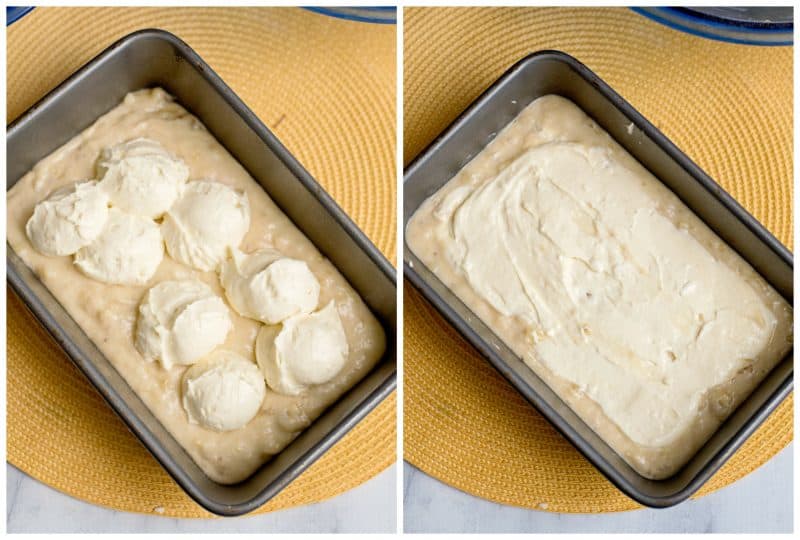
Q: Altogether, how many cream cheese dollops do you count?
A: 8